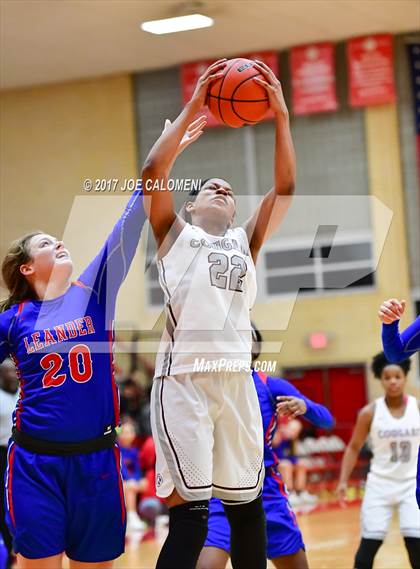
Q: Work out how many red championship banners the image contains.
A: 4